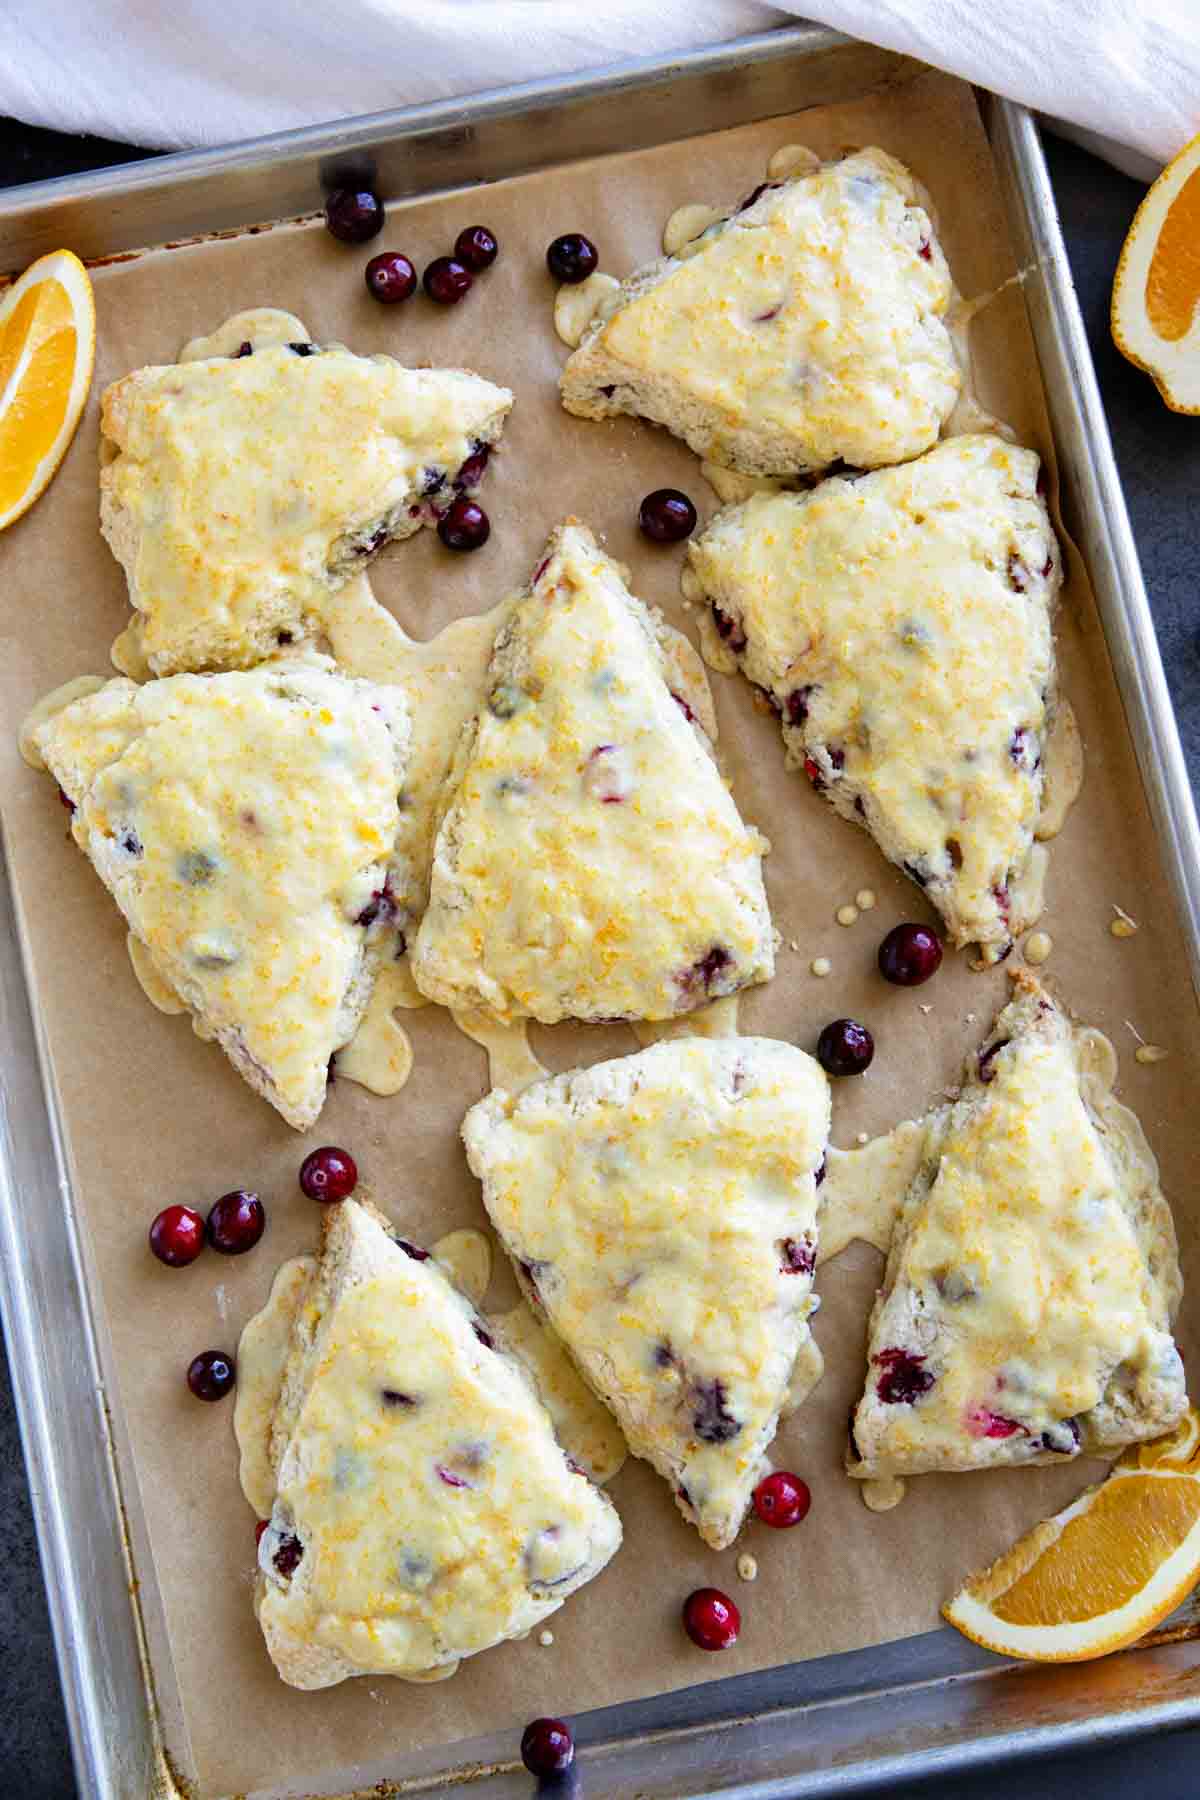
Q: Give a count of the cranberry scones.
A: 8